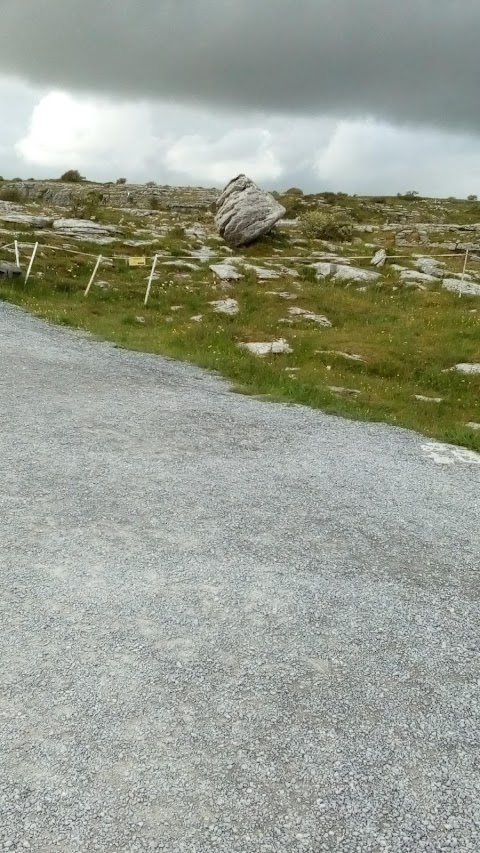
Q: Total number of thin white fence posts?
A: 5